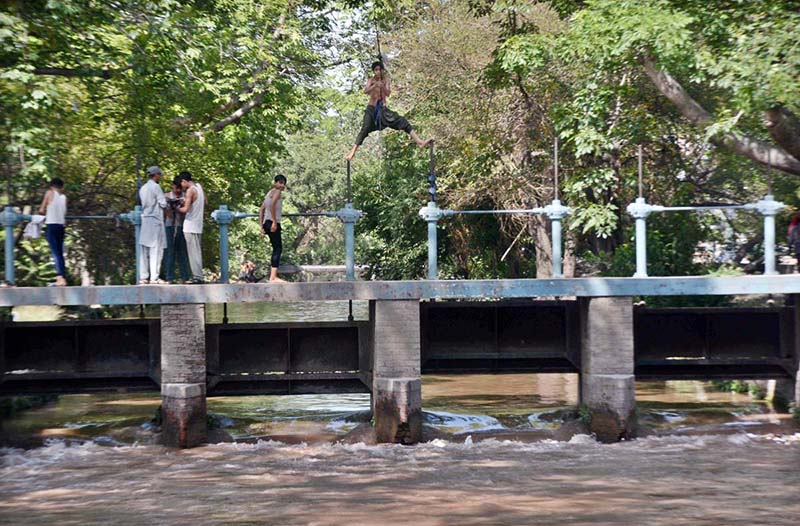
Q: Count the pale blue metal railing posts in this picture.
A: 8